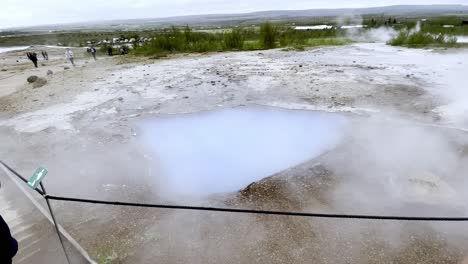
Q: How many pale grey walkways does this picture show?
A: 1